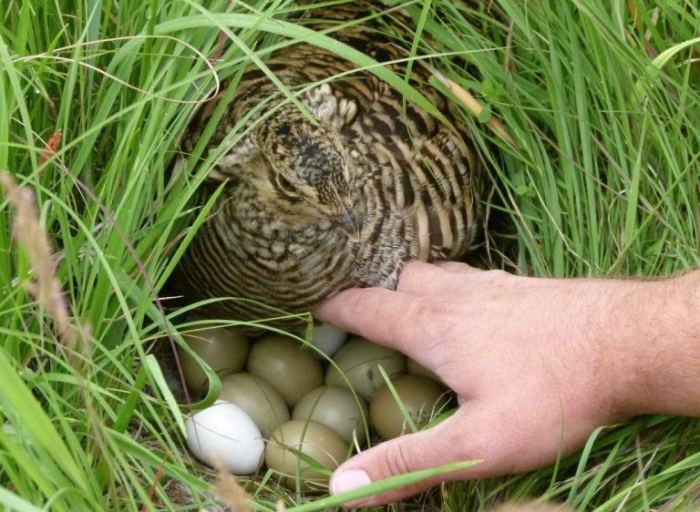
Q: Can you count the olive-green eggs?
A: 8